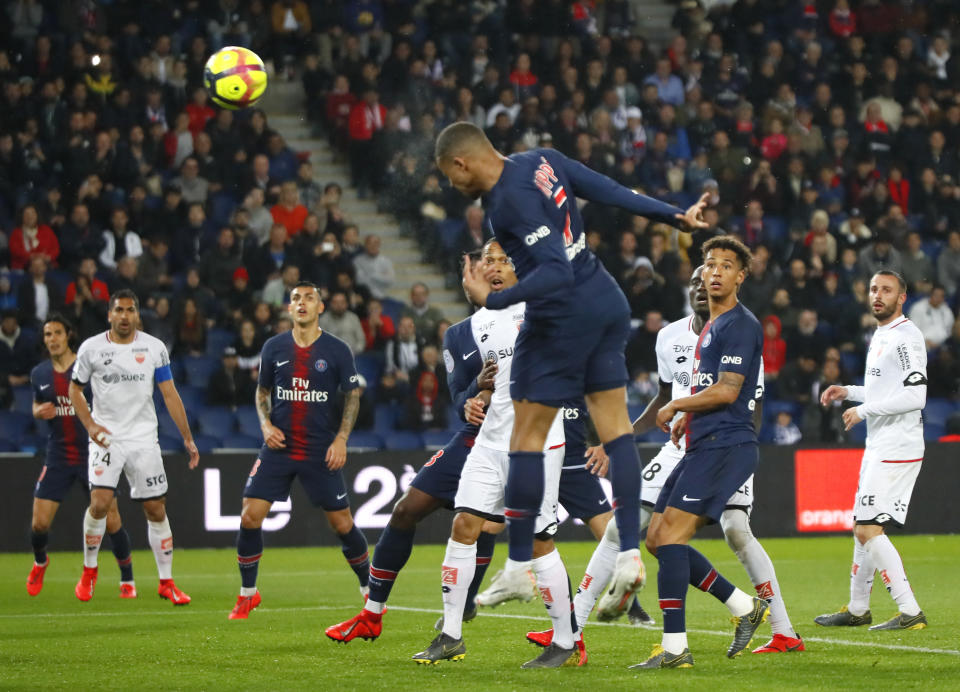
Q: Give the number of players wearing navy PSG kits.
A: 6